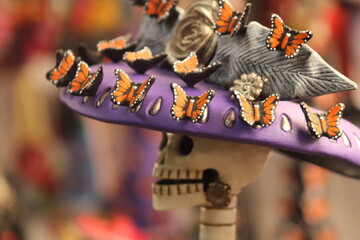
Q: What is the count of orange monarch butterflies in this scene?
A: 12